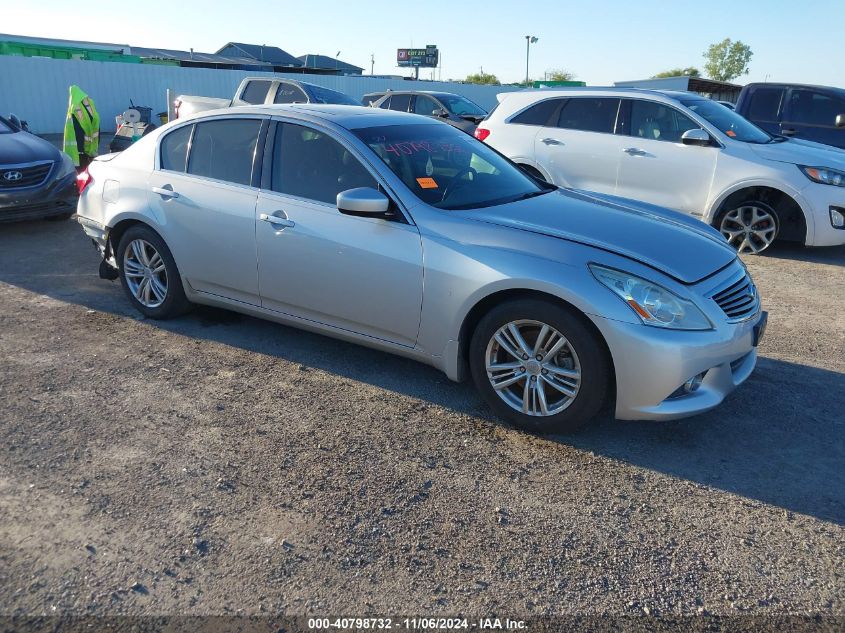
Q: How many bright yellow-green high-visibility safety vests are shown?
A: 1